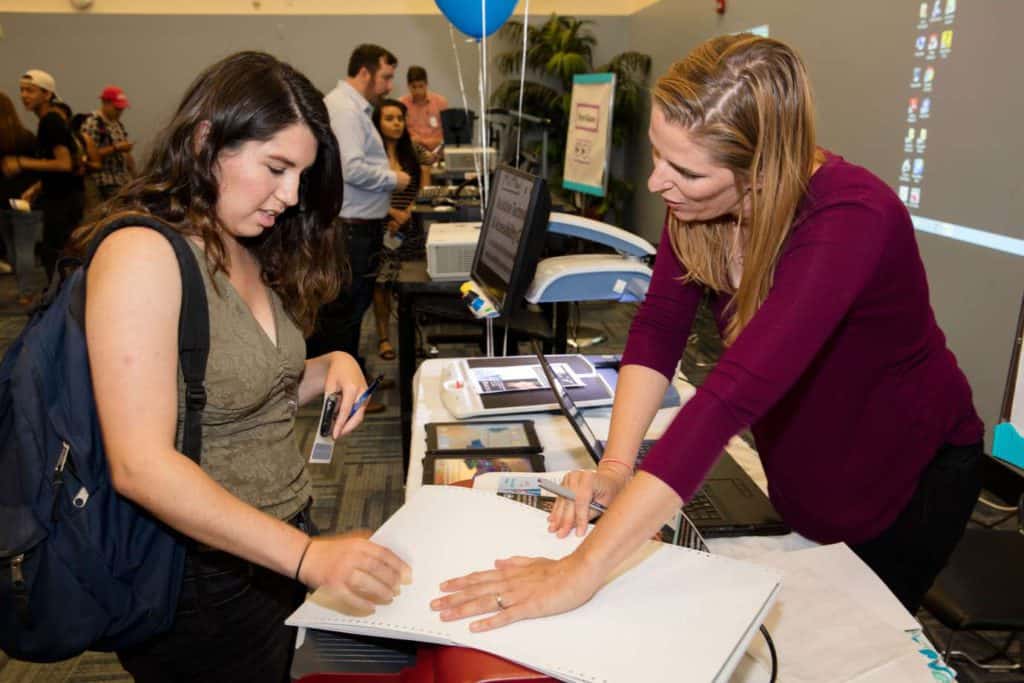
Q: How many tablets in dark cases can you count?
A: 2